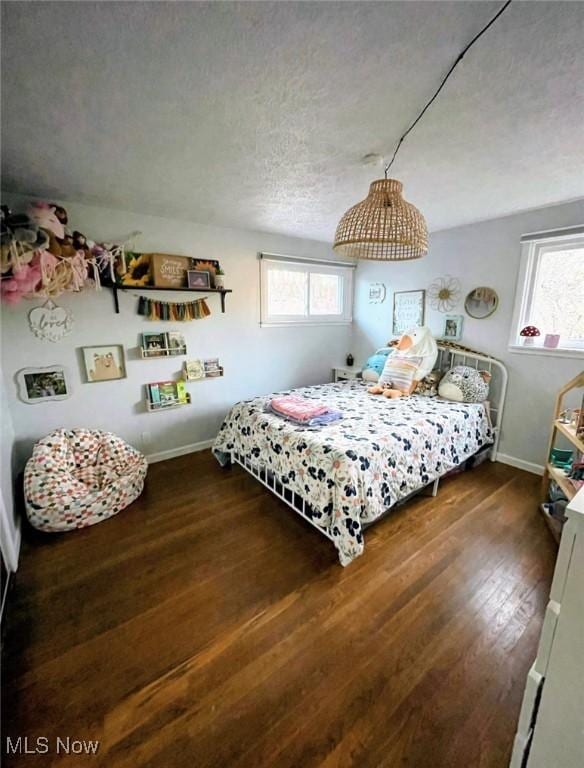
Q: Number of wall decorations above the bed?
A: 5